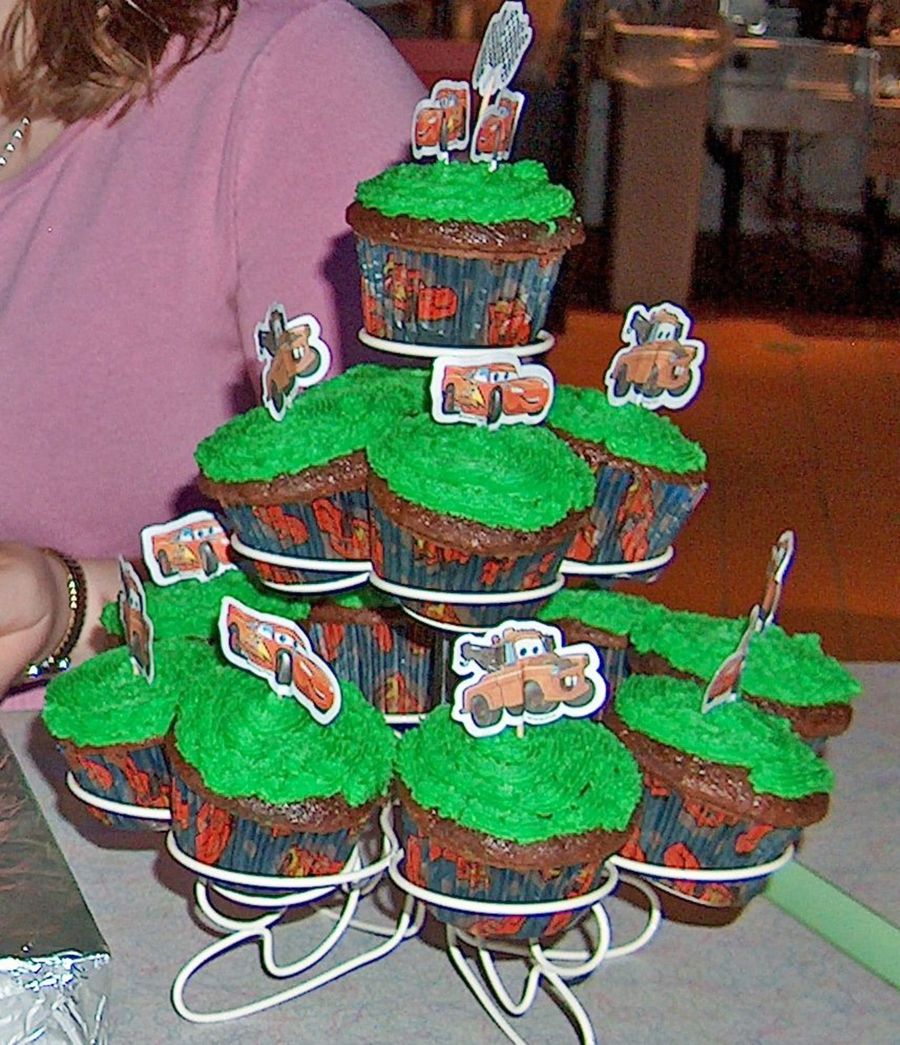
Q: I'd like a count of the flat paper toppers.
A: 12